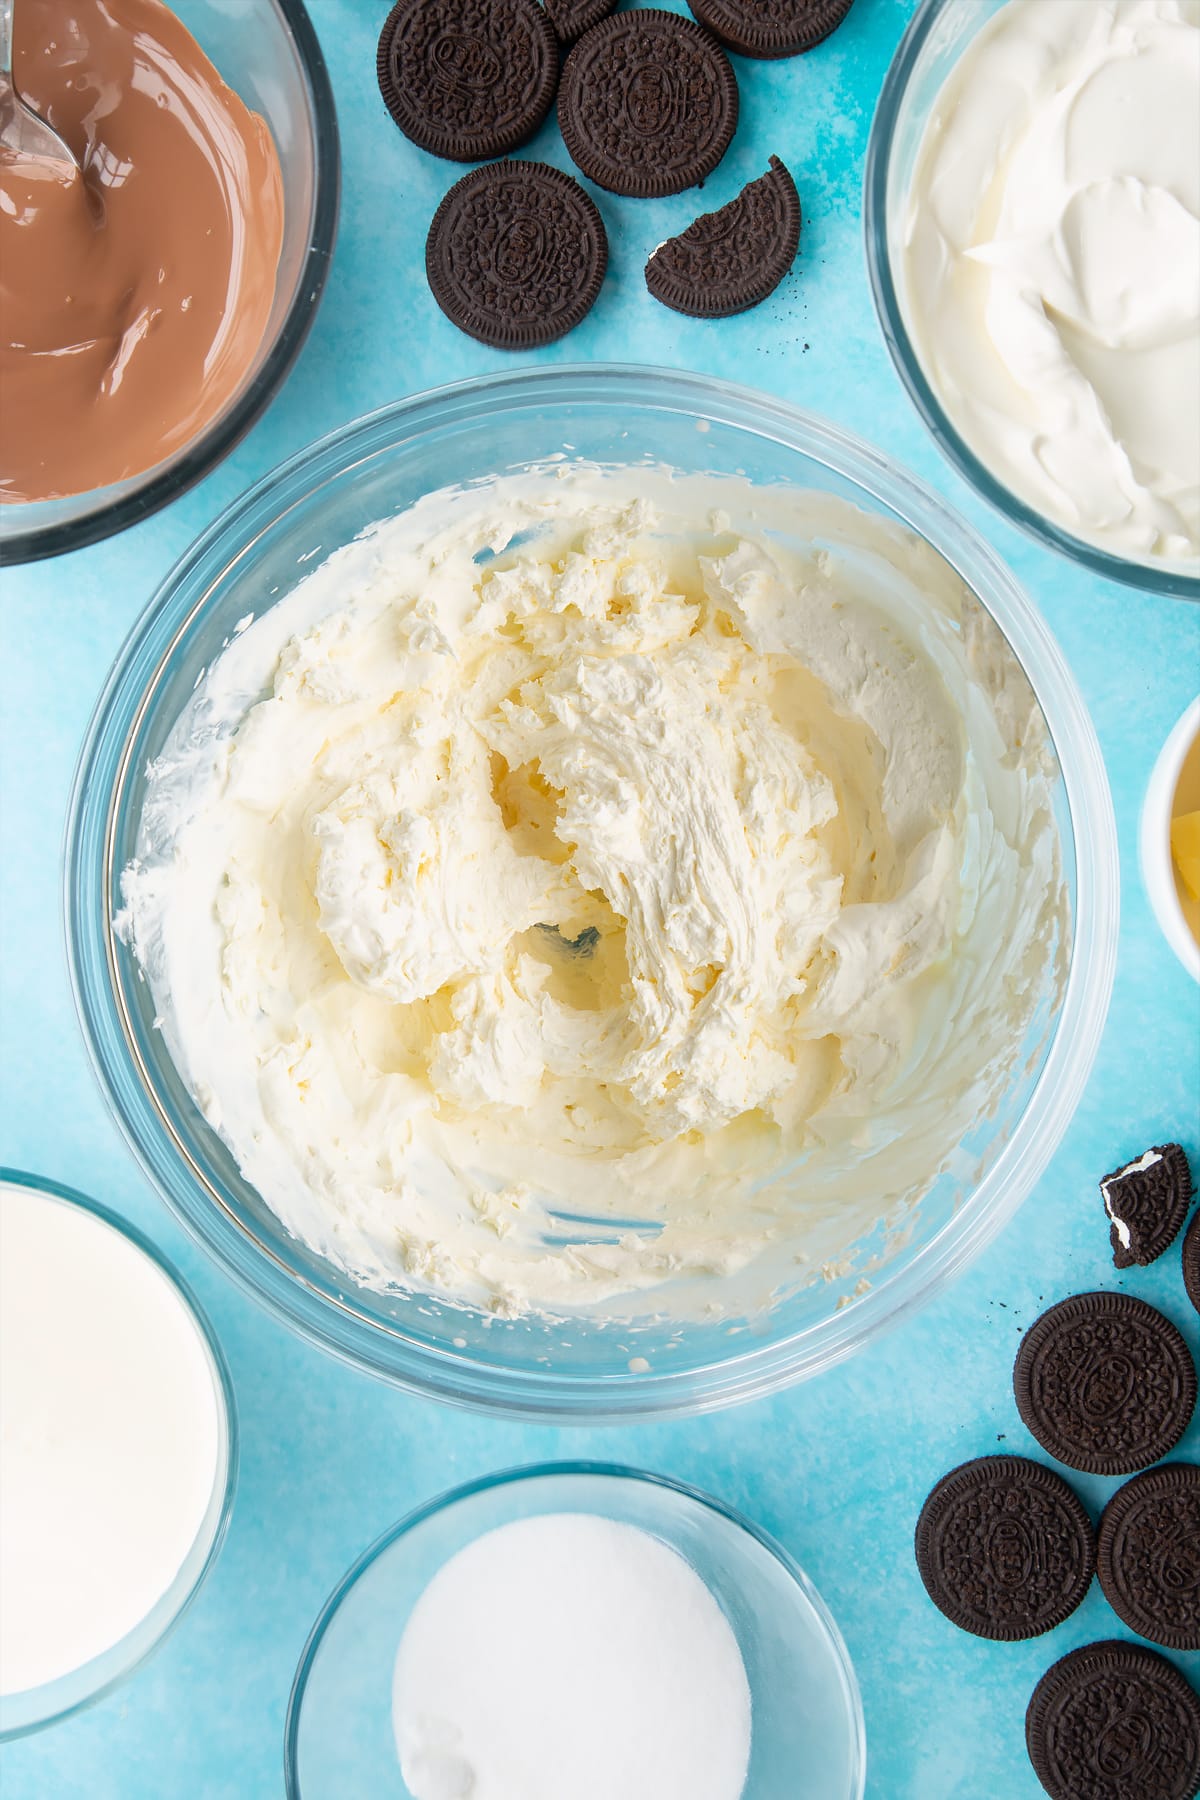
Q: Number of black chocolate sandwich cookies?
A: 12